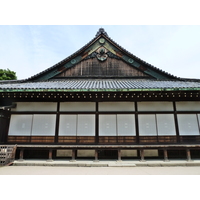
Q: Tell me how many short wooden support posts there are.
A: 8